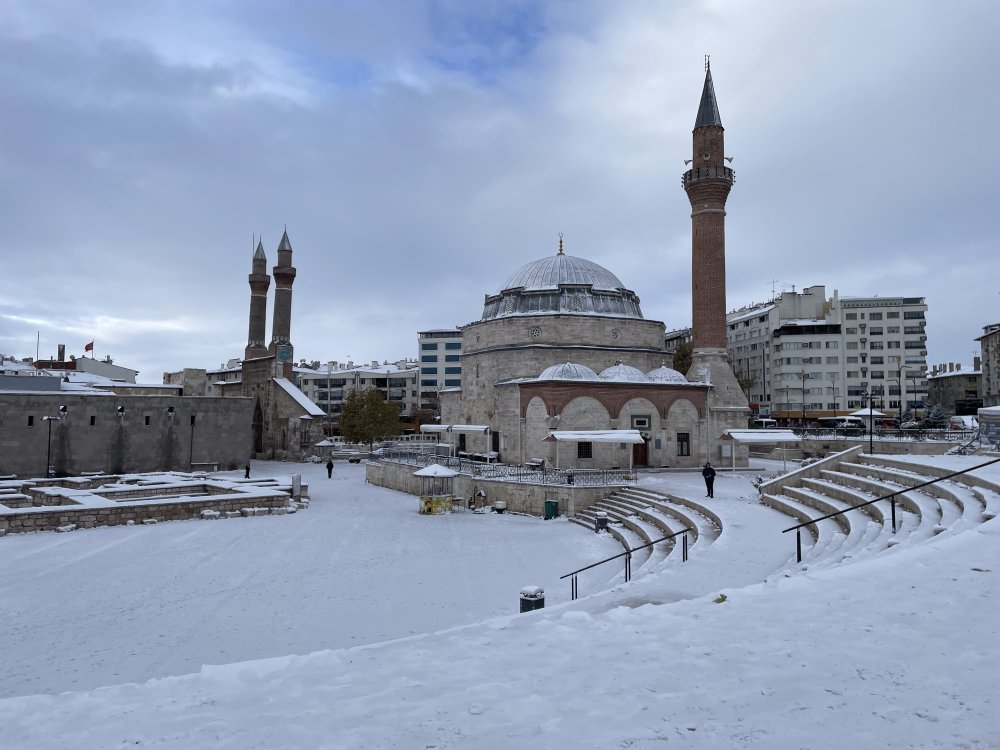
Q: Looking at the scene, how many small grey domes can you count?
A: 3